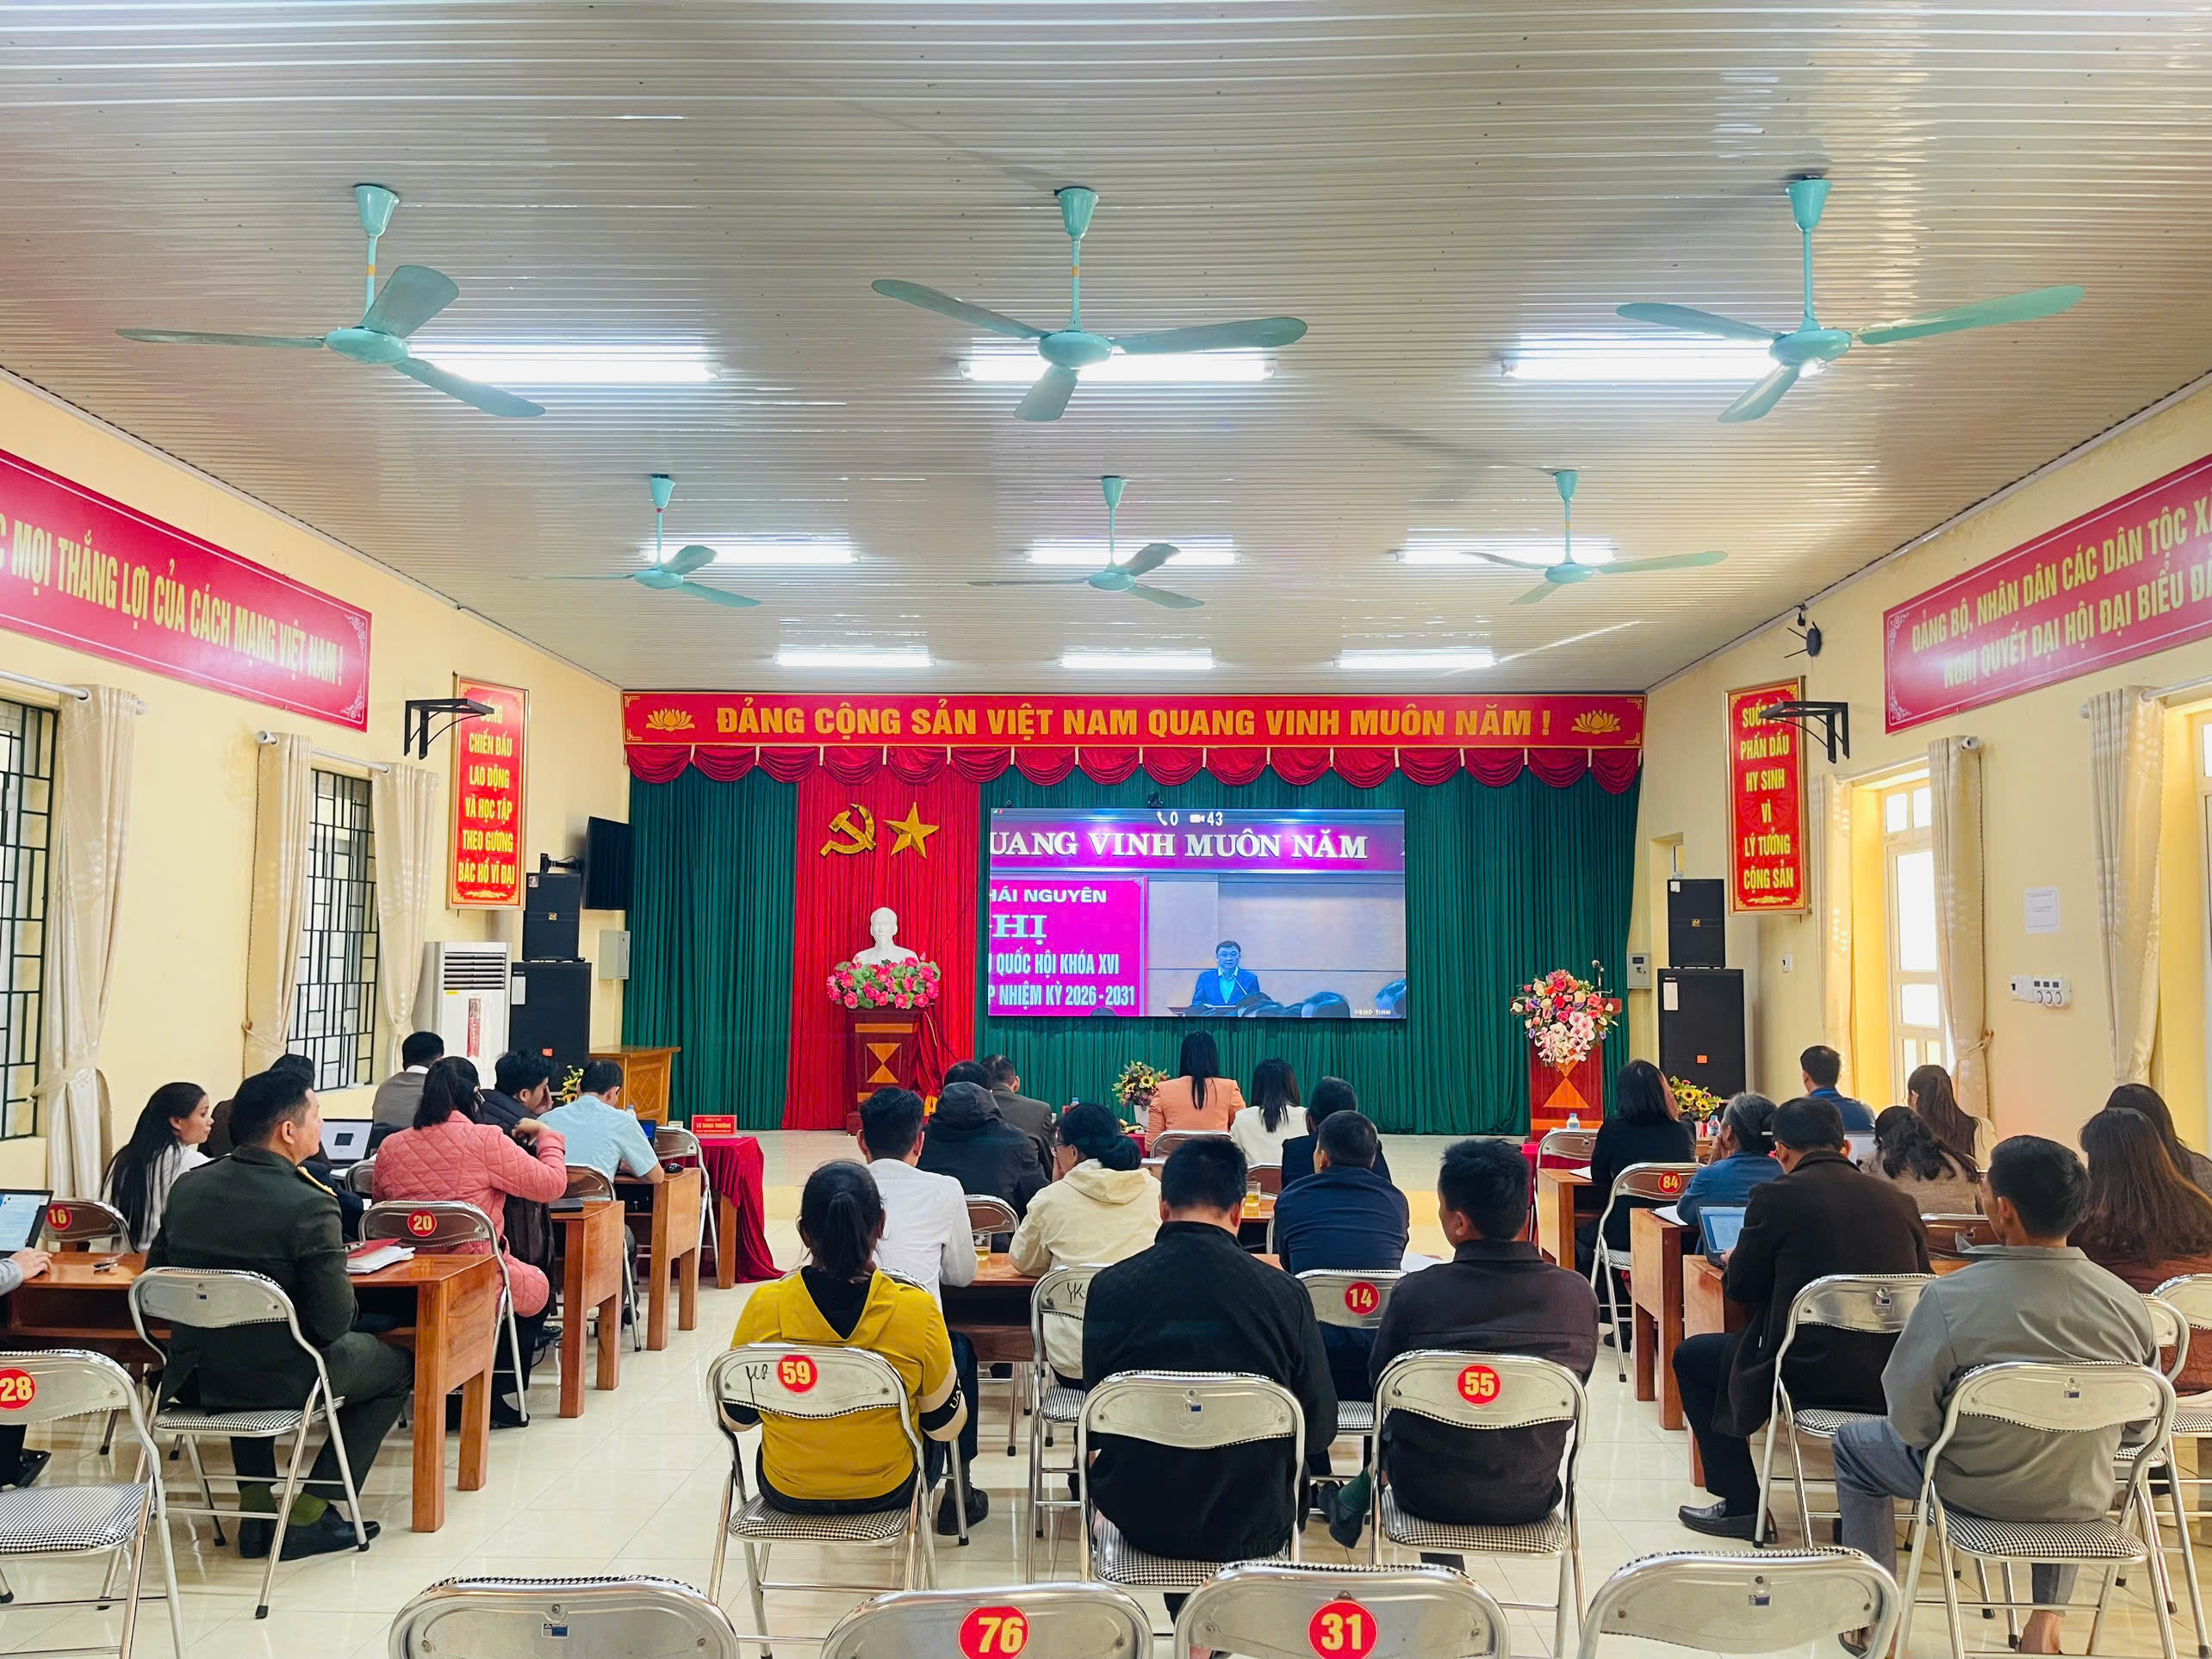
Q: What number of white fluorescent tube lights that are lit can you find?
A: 9